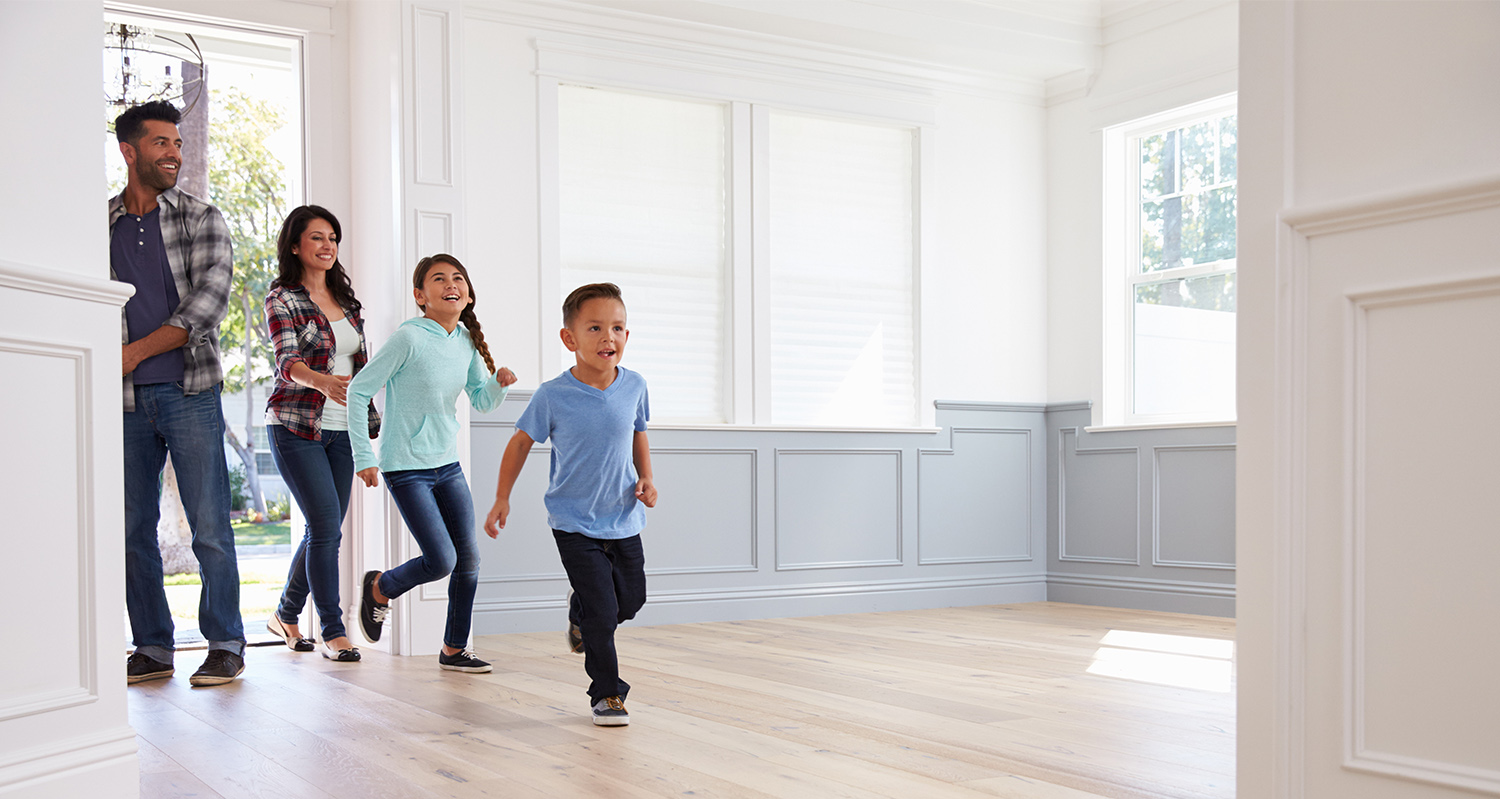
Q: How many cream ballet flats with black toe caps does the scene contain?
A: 2